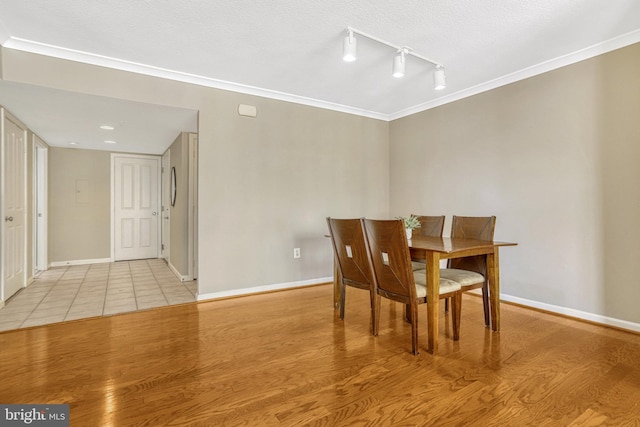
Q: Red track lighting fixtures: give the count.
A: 0